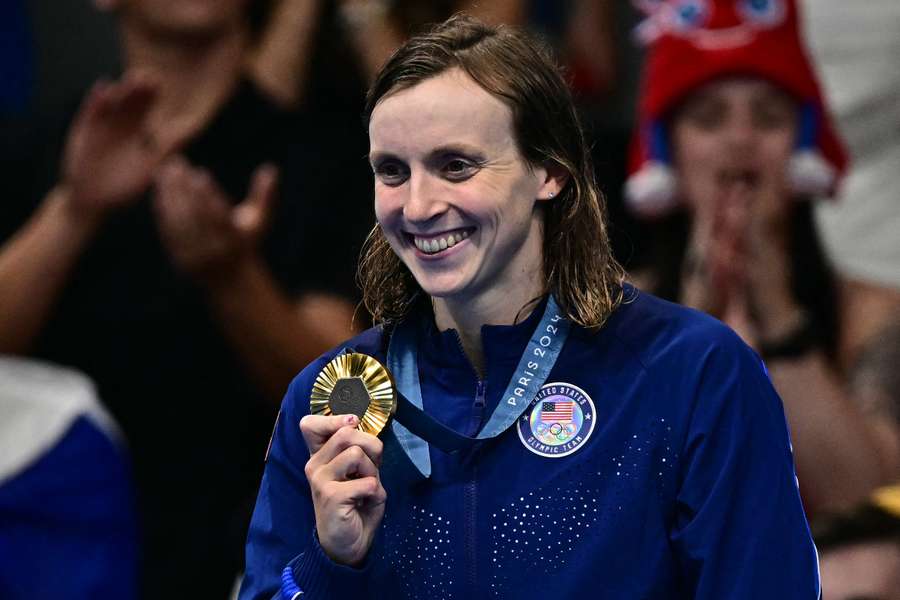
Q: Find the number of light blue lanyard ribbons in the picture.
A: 1